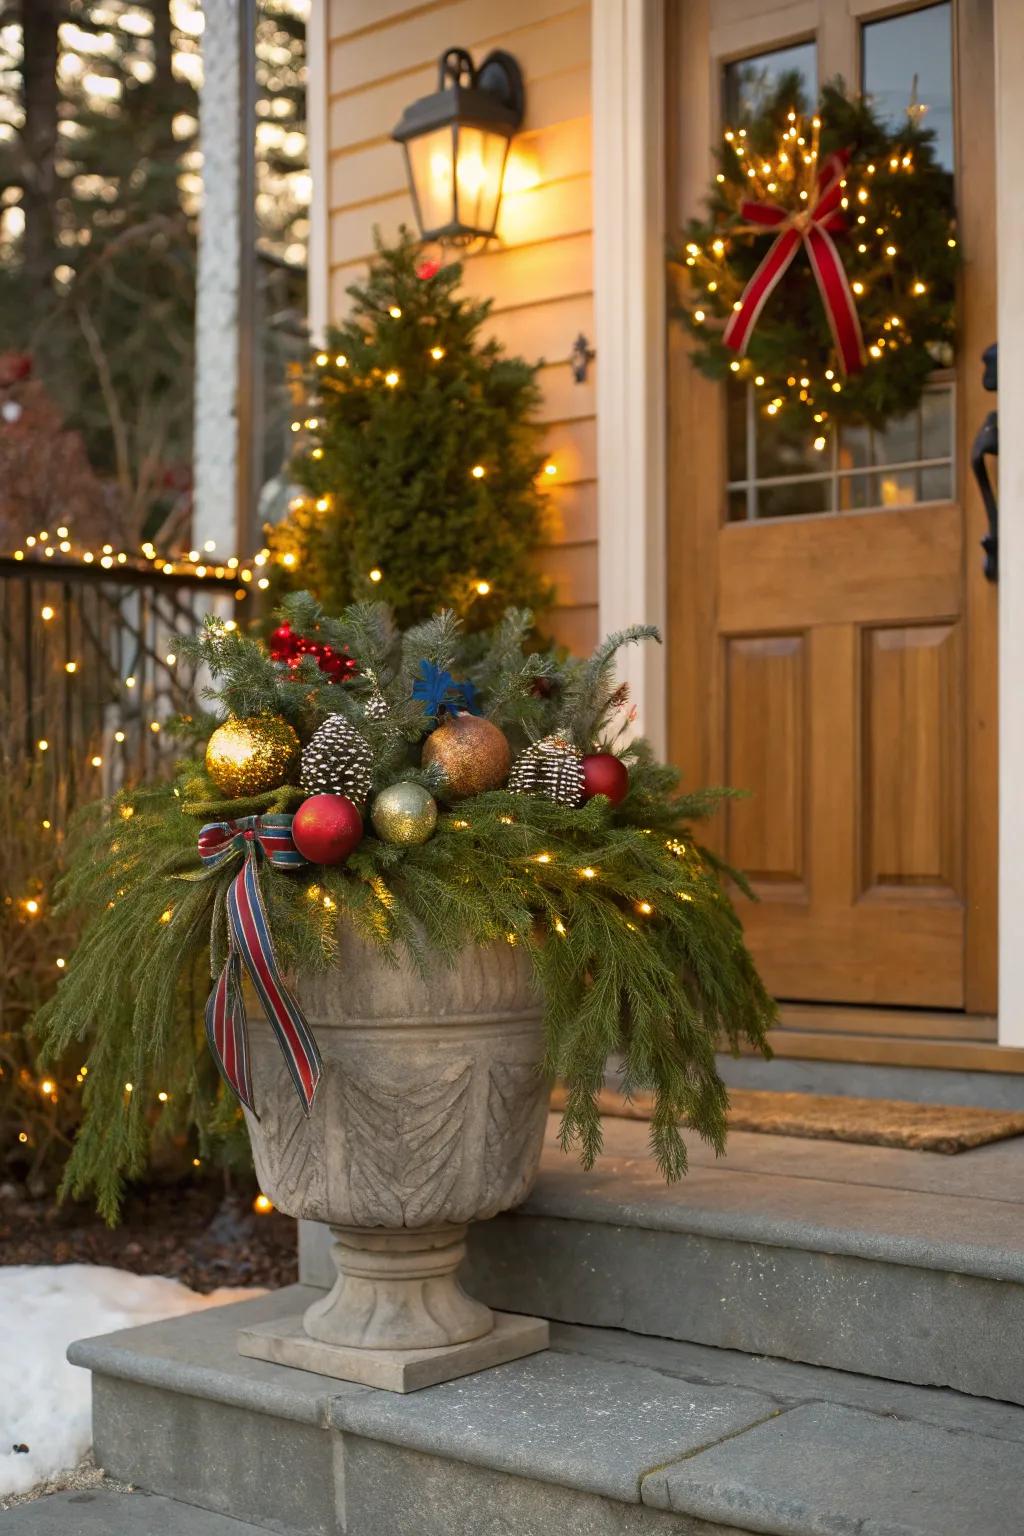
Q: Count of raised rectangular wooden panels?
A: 2